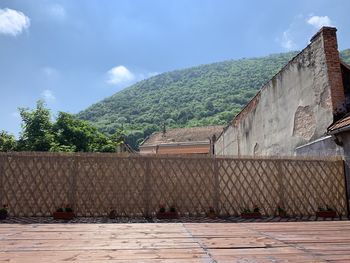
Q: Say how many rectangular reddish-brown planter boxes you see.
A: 4